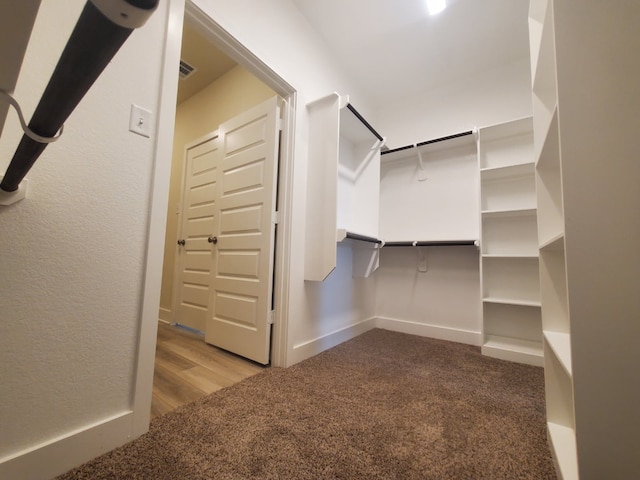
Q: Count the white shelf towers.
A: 2